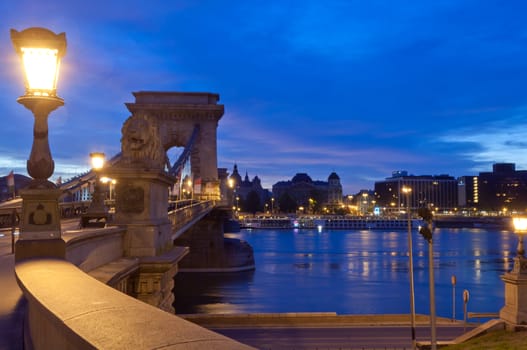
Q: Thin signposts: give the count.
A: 2